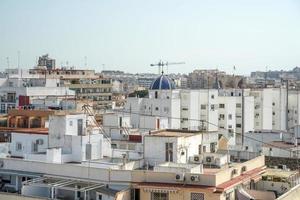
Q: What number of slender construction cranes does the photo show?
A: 1